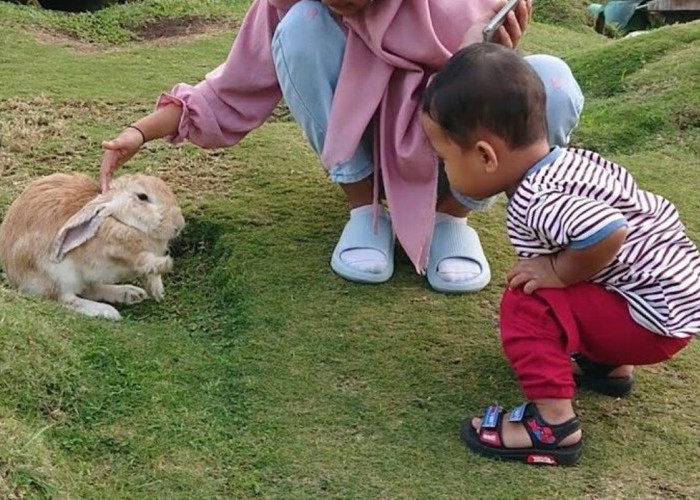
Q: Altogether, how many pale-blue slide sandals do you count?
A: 2